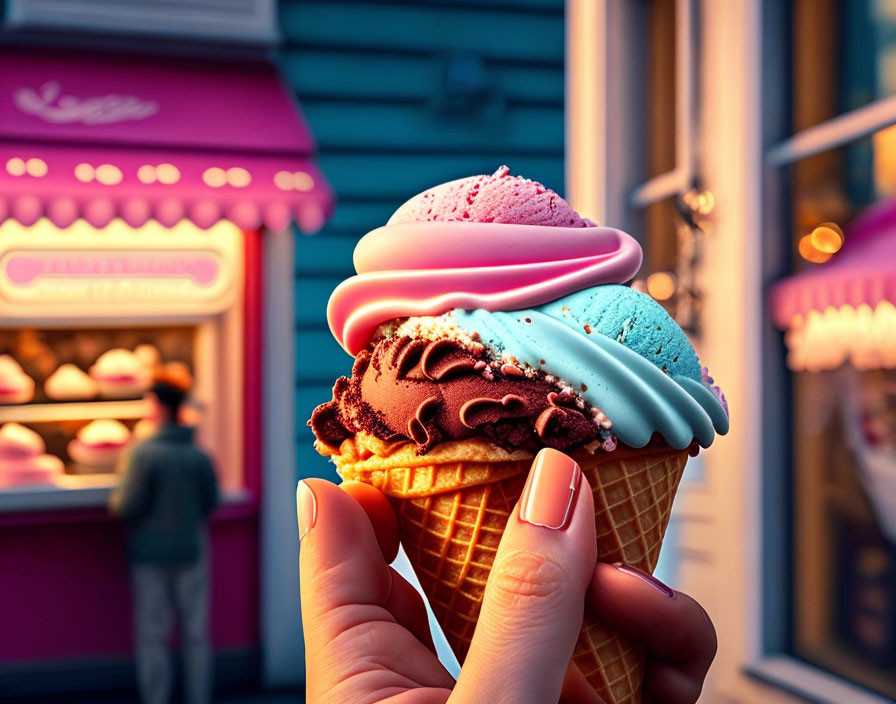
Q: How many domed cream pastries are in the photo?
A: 5